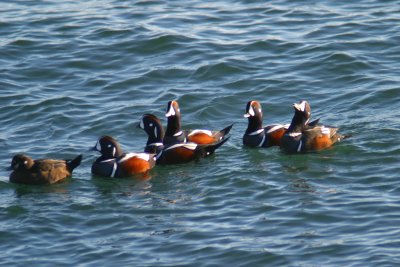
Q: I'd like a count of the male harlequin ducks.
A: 5